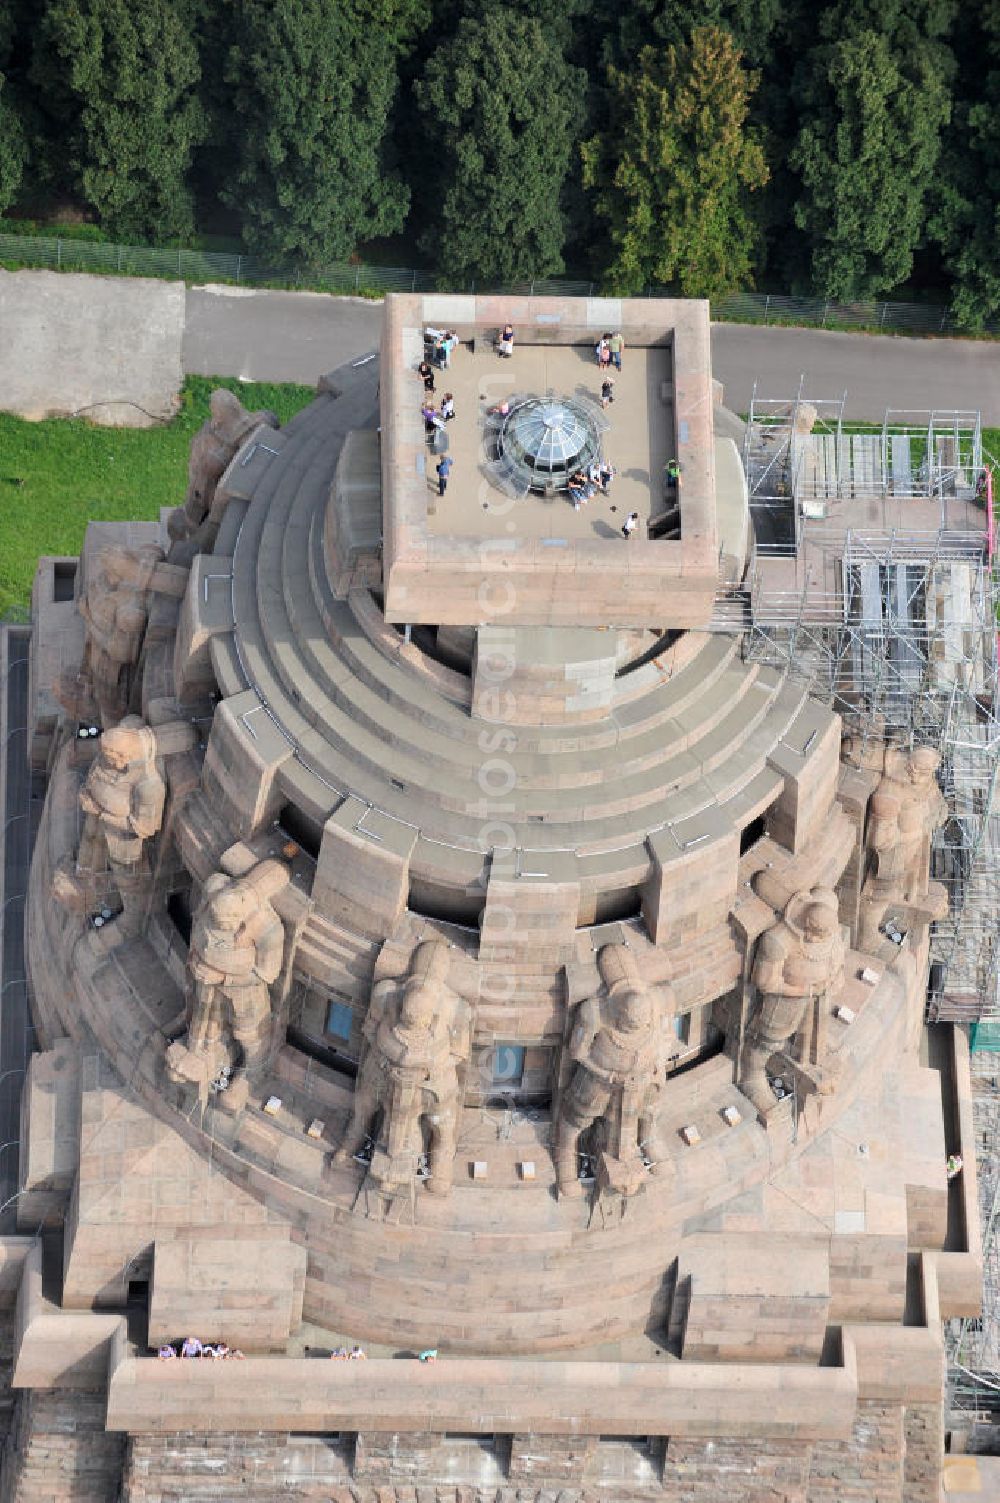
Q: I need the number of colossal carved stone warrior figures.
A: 8